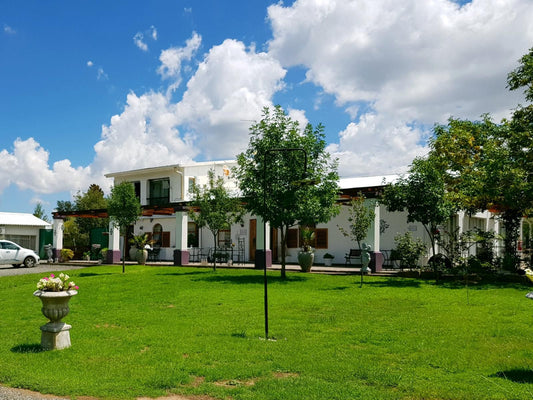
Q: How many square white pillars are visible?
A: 5